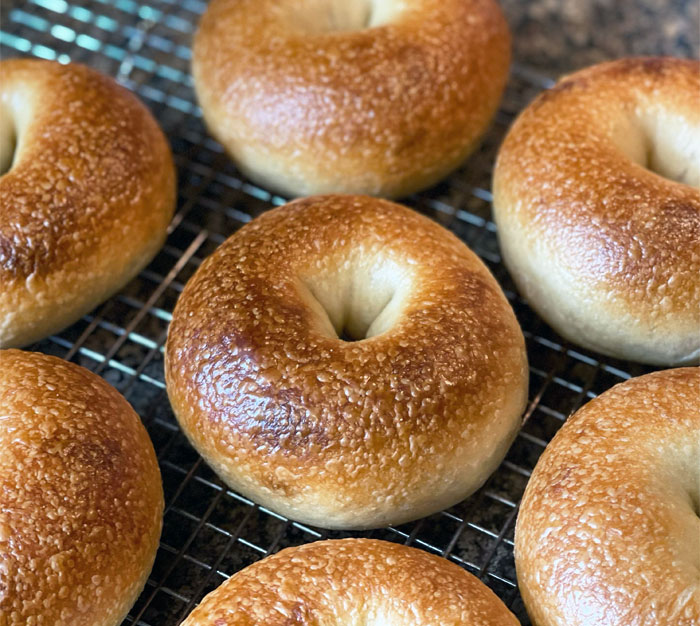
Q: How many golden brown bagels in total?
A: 7